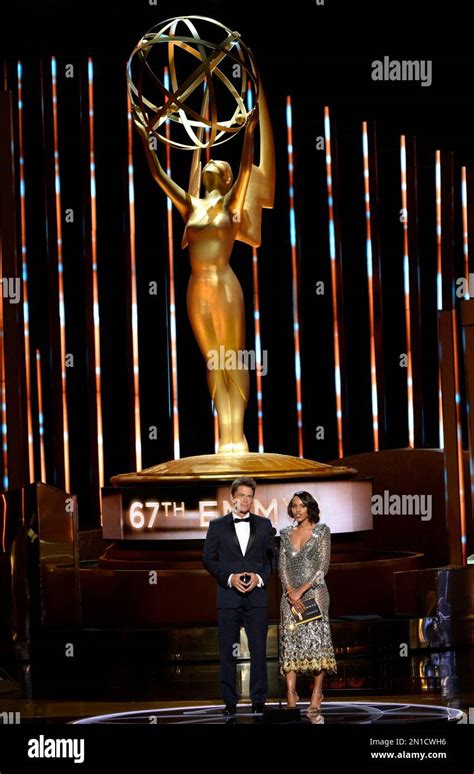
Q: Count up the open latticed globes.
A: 1